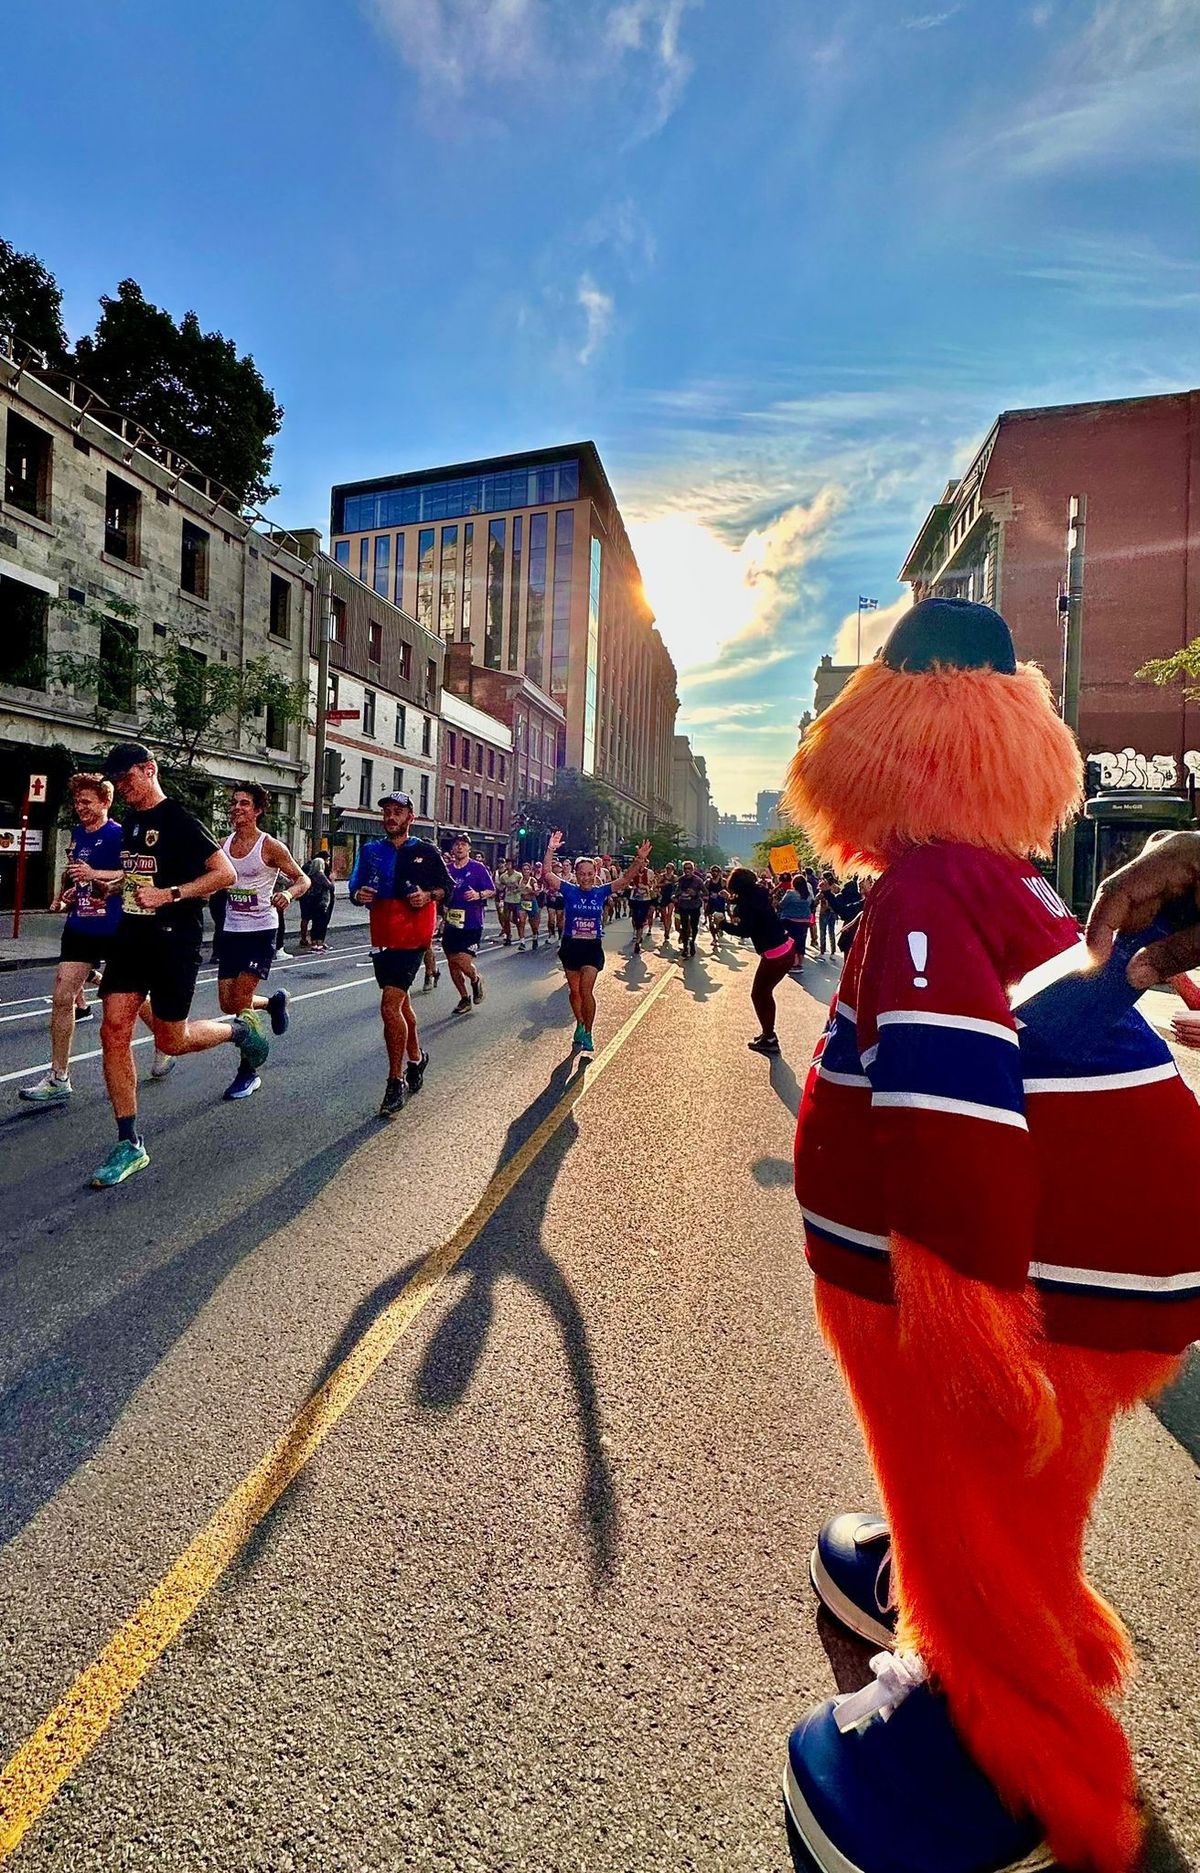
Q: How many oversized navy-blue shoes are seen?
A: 2